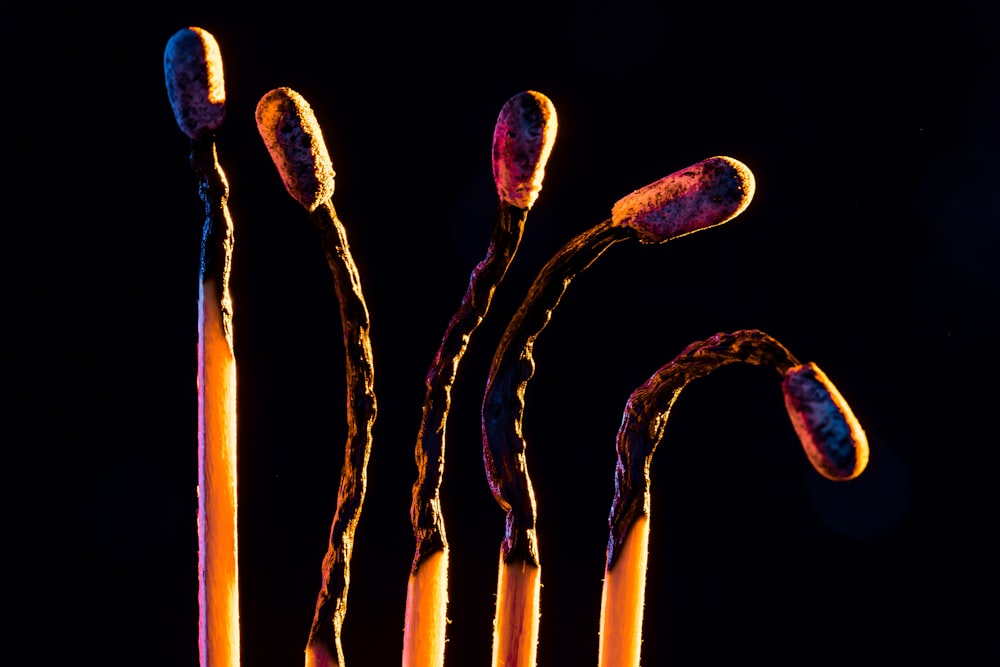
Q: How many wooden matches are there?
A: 5